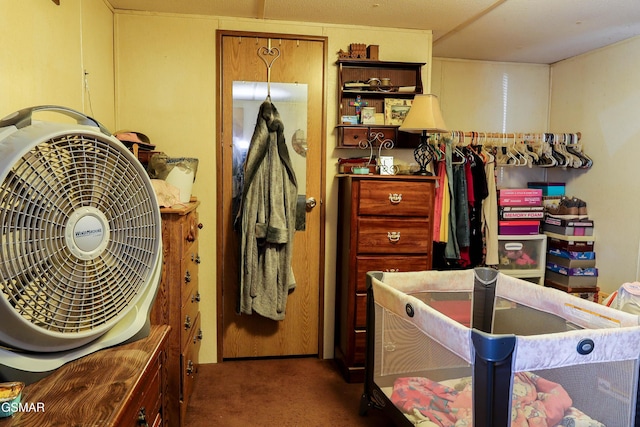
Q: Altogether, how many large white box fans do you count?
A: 1